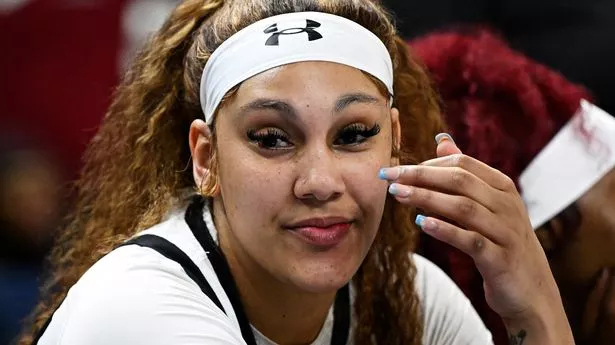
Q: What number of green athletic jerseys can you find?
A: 0